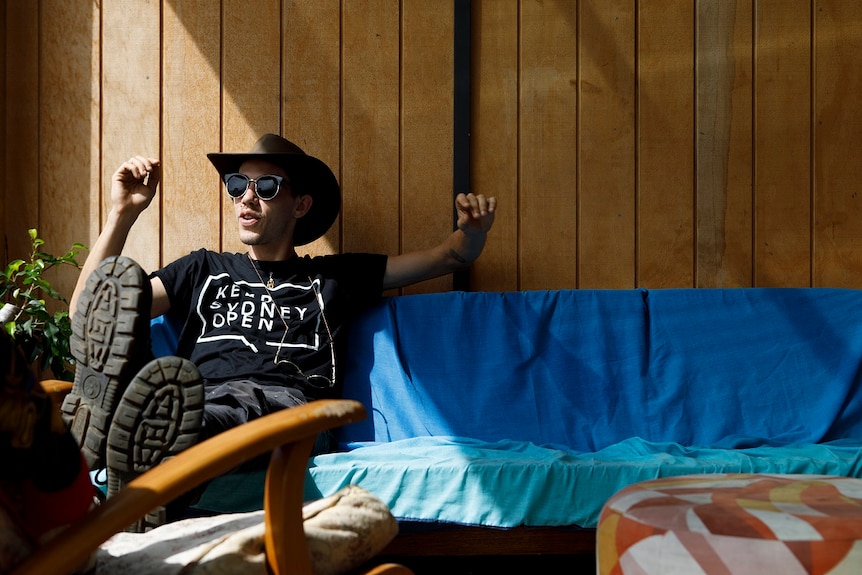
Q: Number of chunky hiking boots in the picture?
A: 2